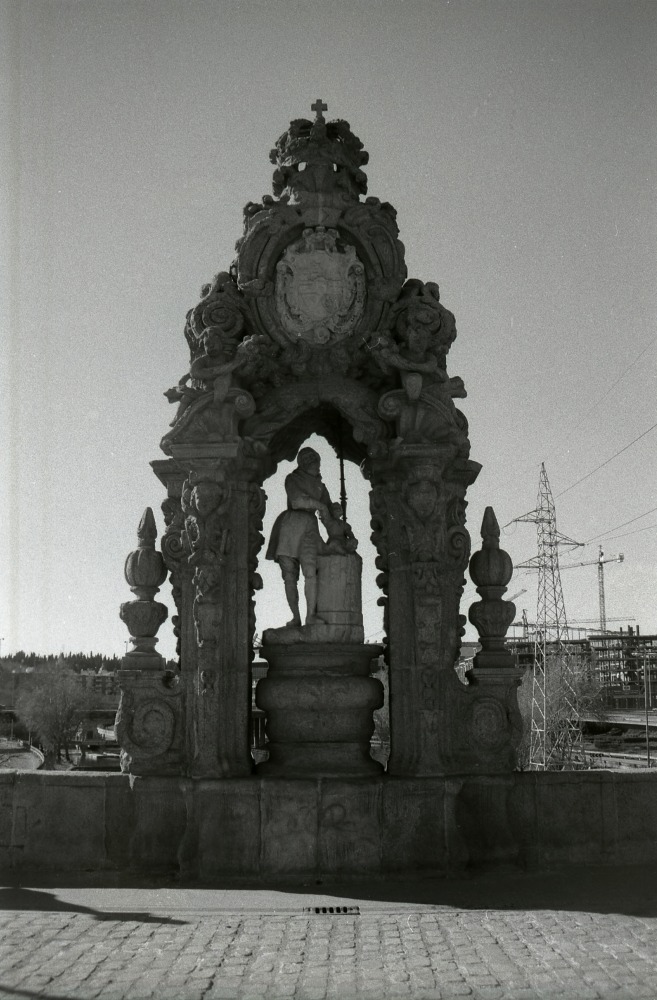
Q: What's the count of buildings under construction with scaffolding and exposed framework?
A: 1